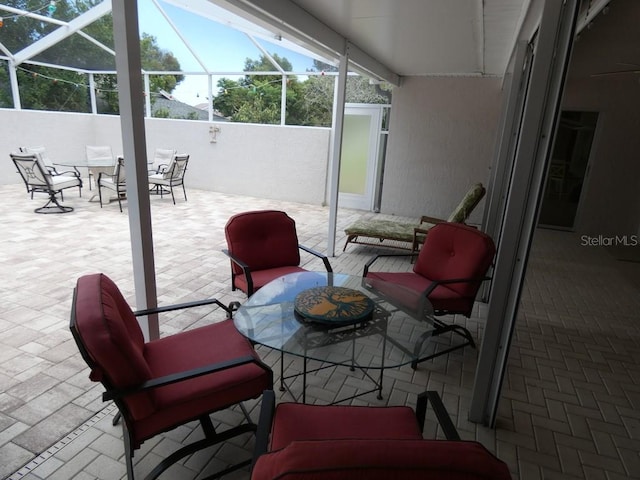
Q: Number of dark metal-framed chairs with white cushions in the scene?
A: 6